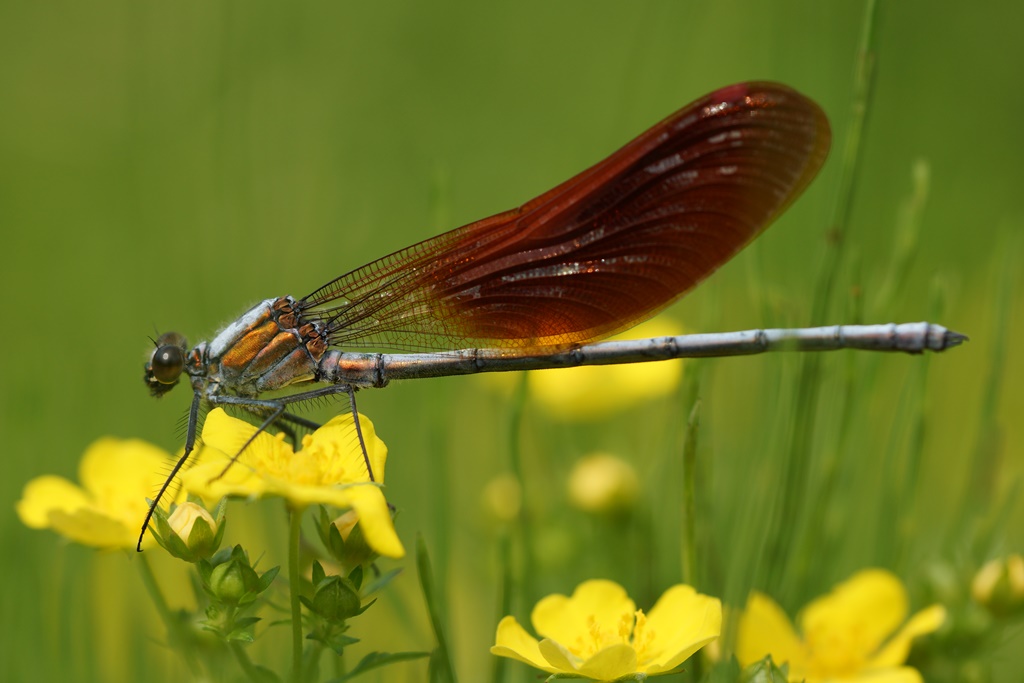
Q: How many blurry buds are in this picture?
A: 3